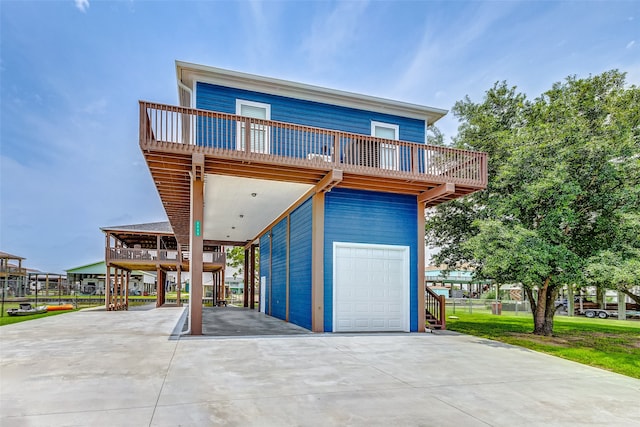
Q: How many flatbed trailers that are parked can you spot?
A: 1